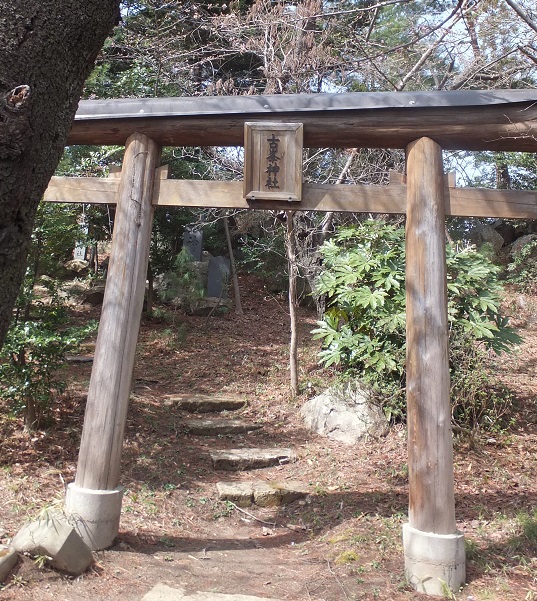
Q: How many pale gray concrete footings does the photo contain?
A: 2